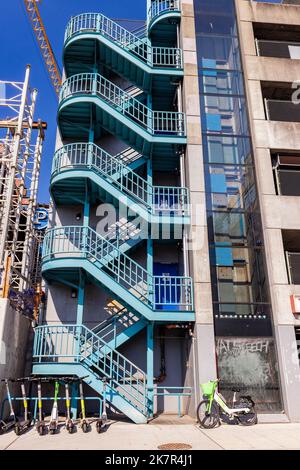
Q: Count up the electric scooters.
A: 7